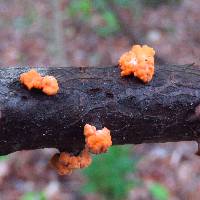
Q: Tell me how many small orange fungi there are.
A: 4